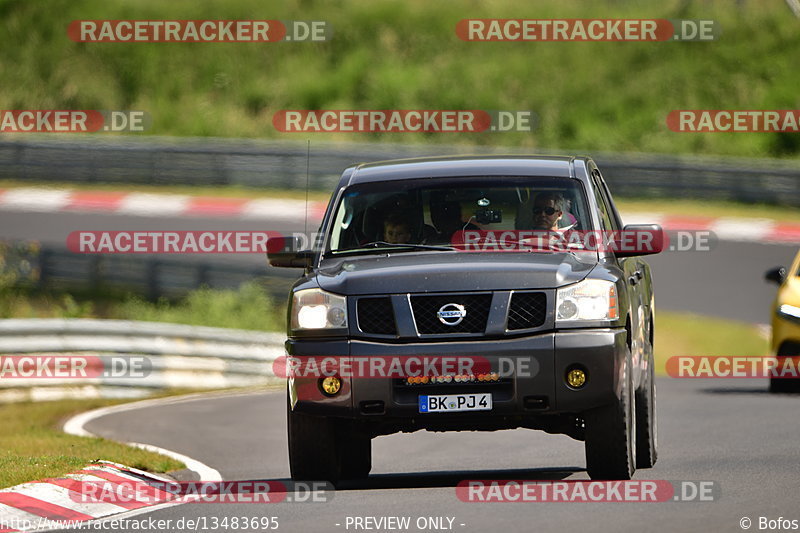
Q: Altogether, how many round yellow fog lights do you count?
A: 2